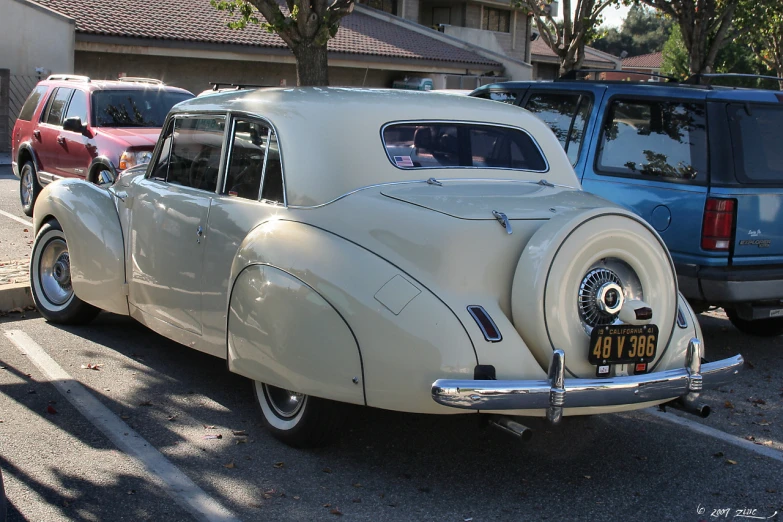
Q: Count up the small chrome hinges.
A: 2